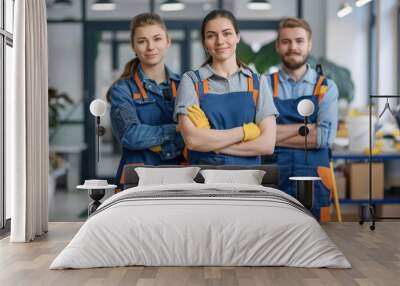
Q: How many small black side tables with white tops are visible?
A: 2